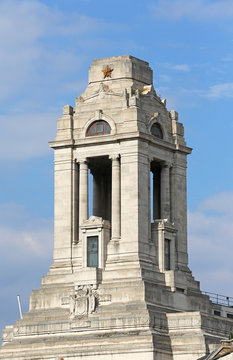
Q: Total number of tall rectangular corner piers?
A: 3